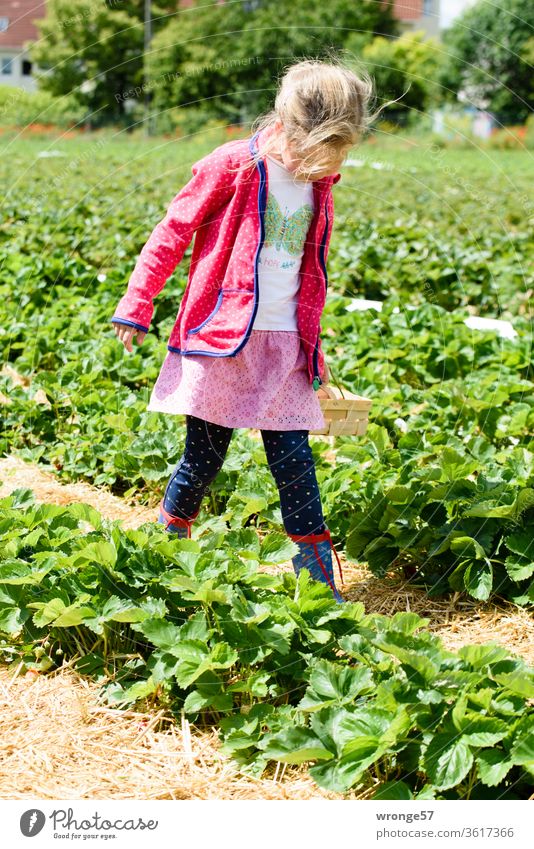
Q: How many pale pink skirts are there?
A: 1